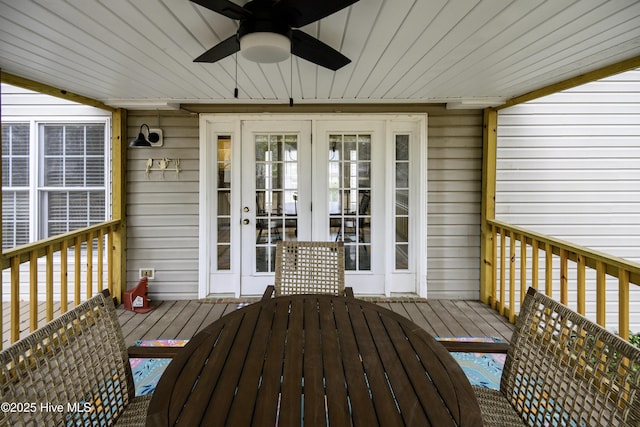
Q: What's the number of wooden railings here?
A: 2